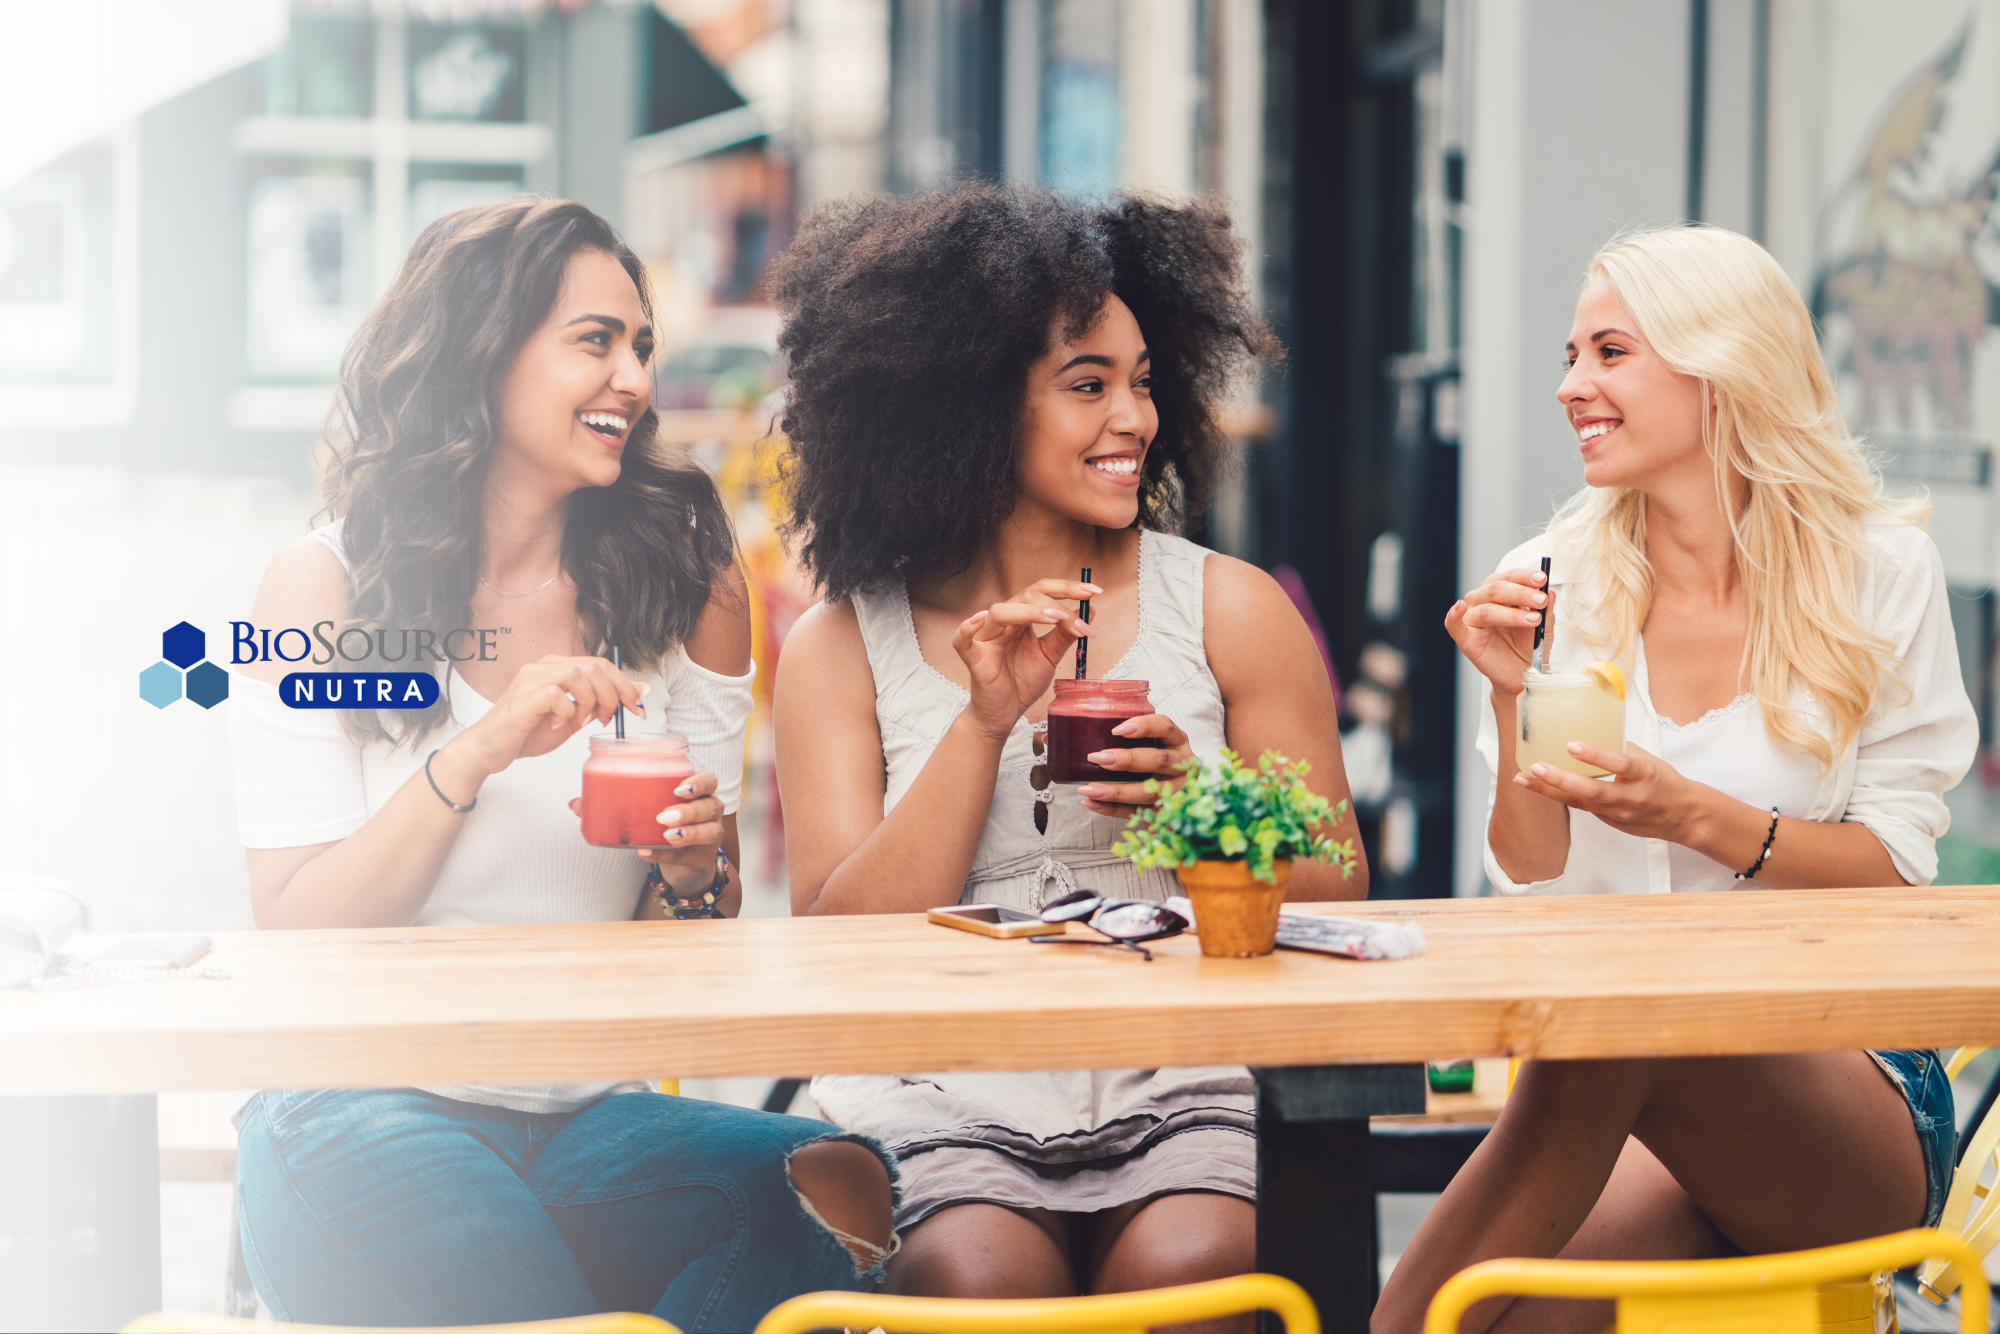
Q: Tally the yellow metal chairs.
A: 3